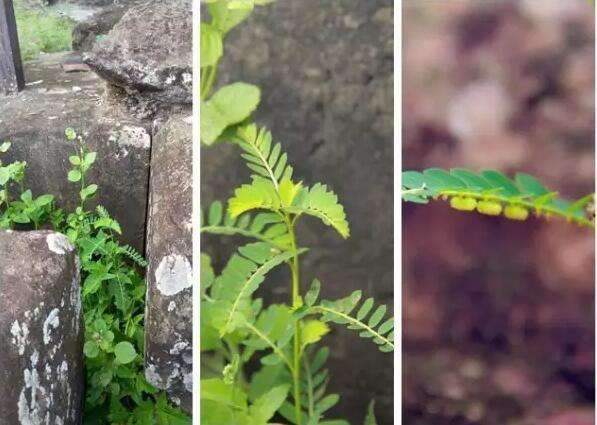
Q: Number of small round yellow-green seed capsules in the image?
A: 3